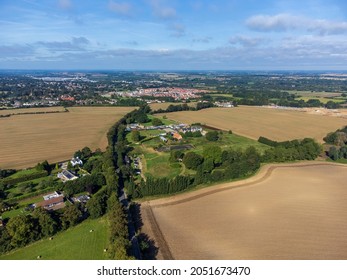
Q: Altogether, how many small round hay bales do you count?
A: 4